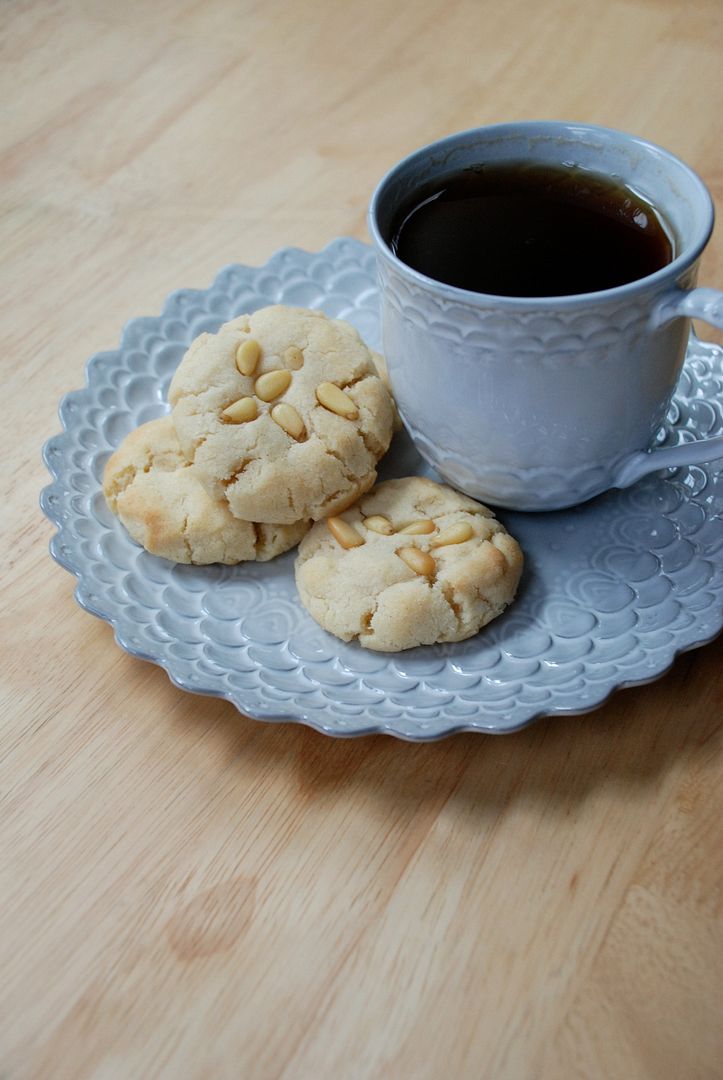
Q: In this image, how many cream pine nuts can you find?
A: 11